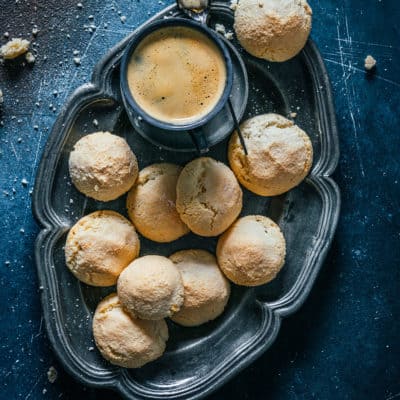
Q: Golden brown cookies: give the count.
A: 10